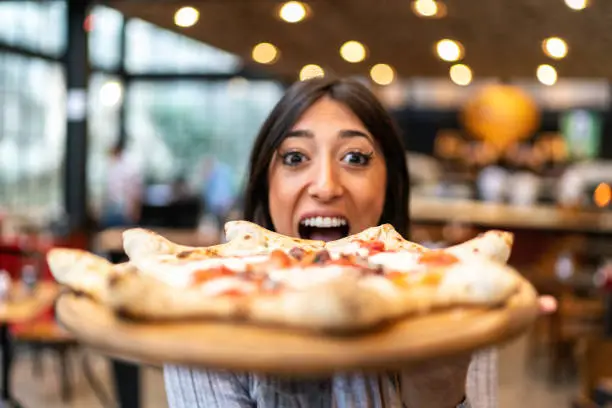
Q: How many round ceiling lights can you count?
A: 12